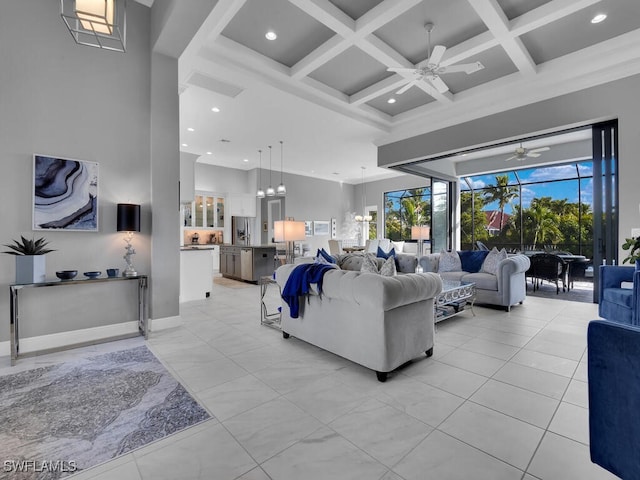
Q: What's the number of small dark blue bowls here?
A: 3